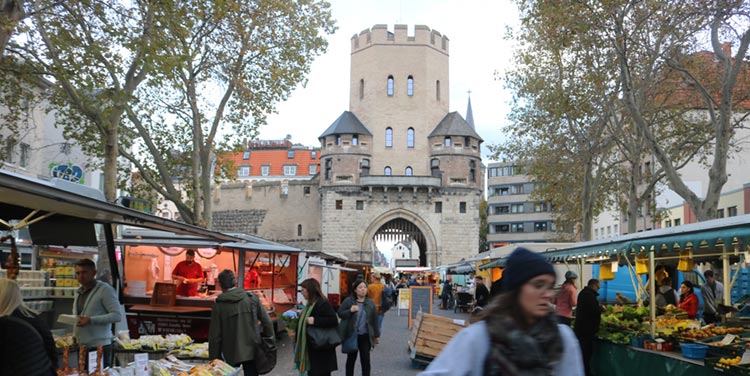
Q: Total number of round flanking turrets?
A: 2